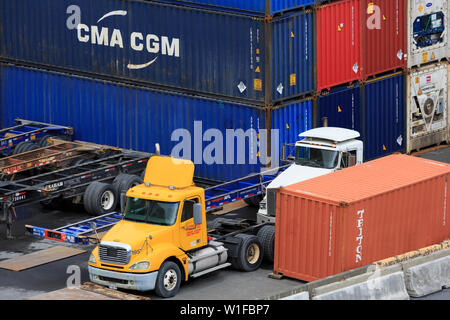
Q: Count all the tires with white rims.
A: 2